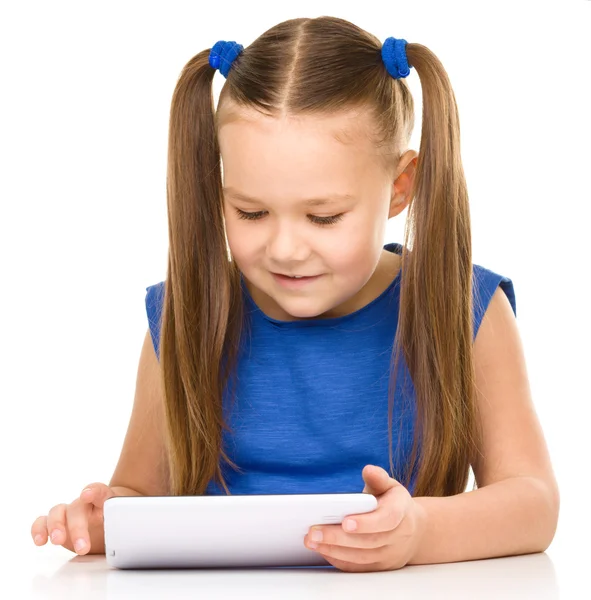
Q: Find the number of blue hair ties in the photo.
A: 2